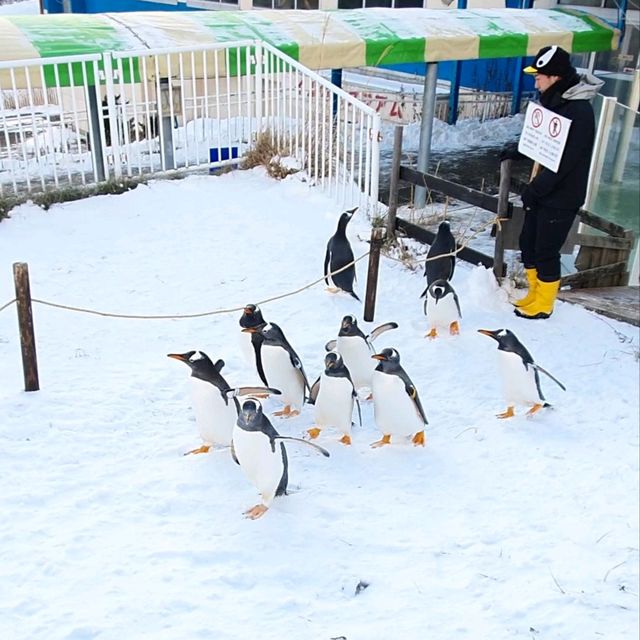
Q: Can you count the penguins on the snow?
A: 11